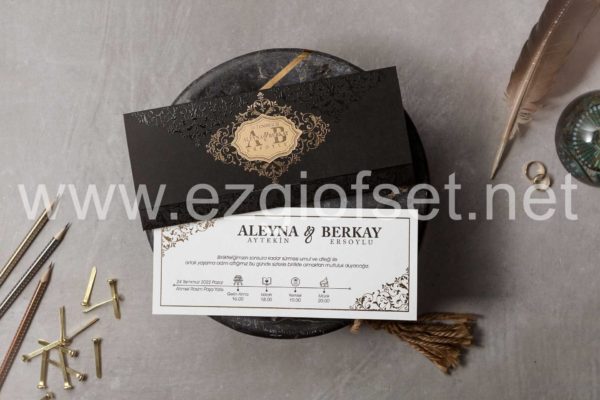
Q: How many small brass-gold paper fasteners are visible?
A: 12